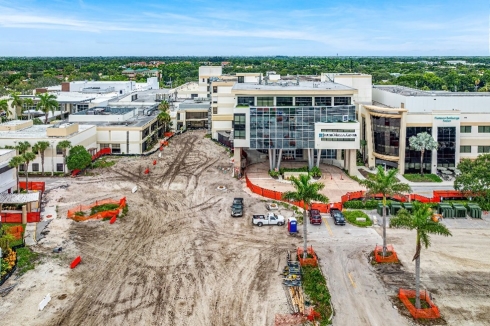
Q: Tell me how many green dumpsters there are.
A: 6